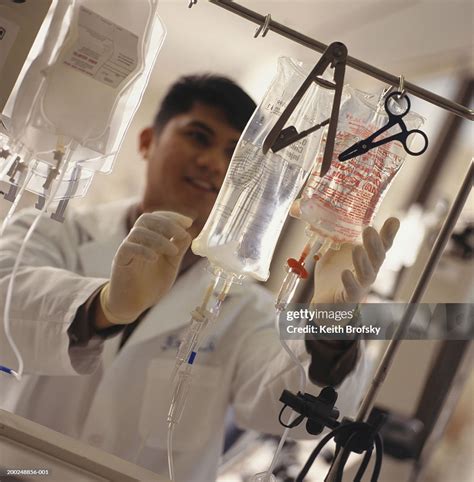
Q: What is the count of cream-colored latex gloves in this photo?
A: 2